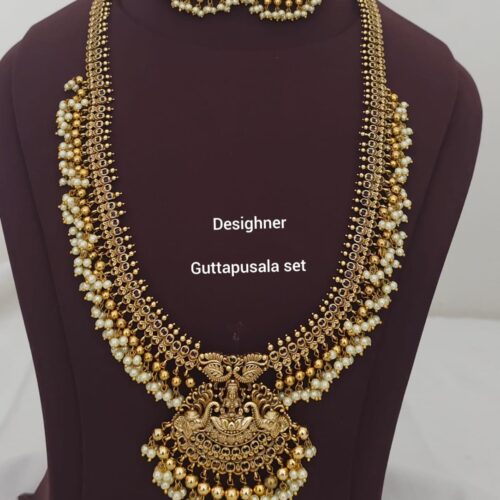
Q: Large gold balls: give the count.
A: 15